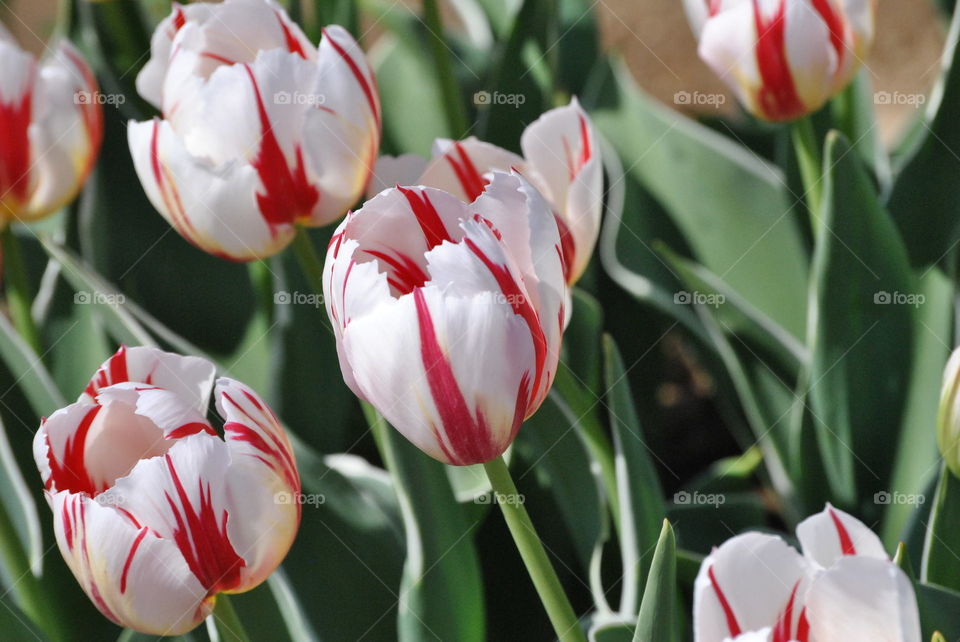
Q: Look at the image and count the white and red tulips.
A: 7